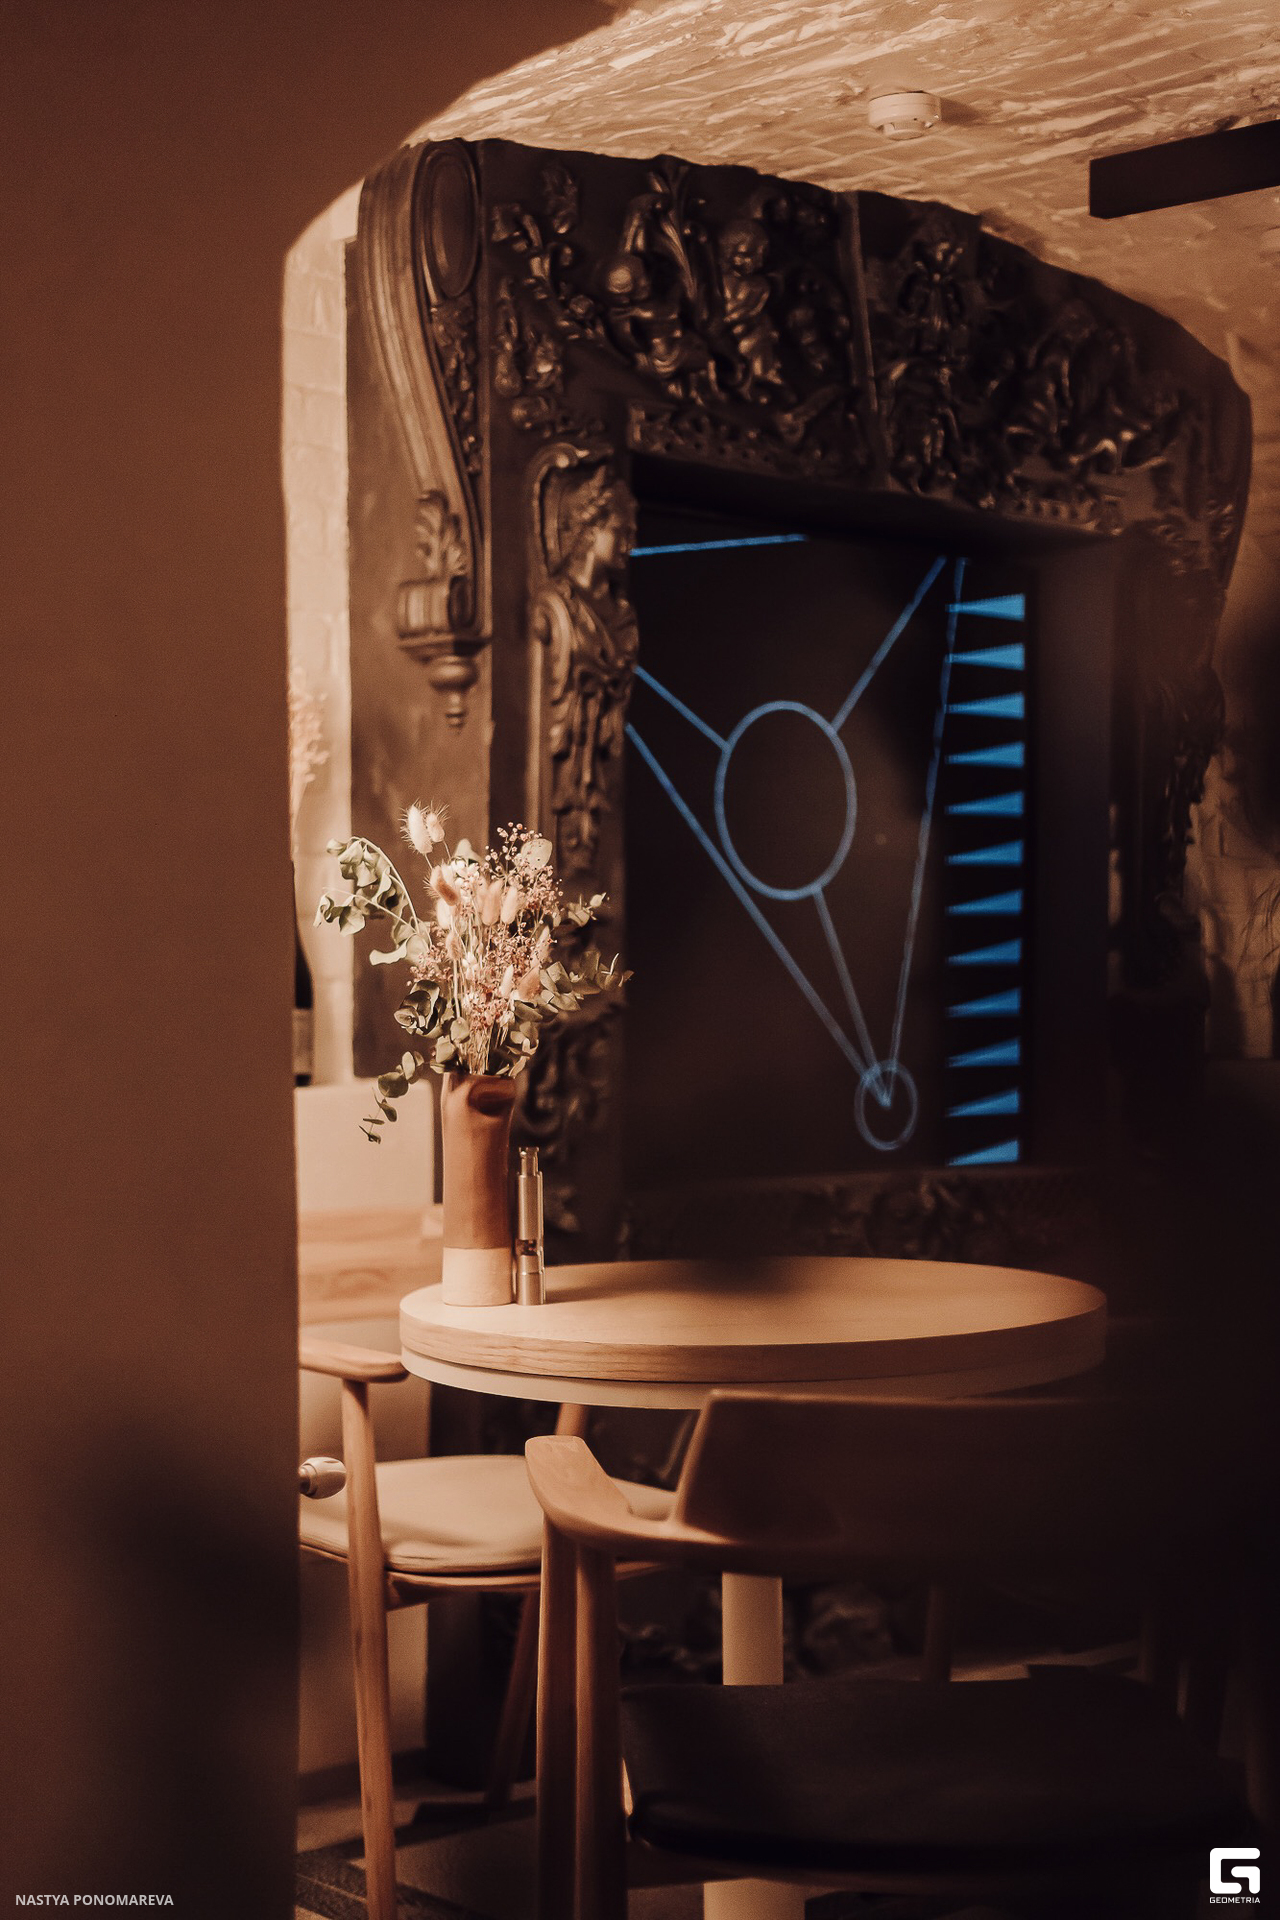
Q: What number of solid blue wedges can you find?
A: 12